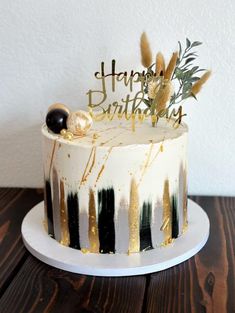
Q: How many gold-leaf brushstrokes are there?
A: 5